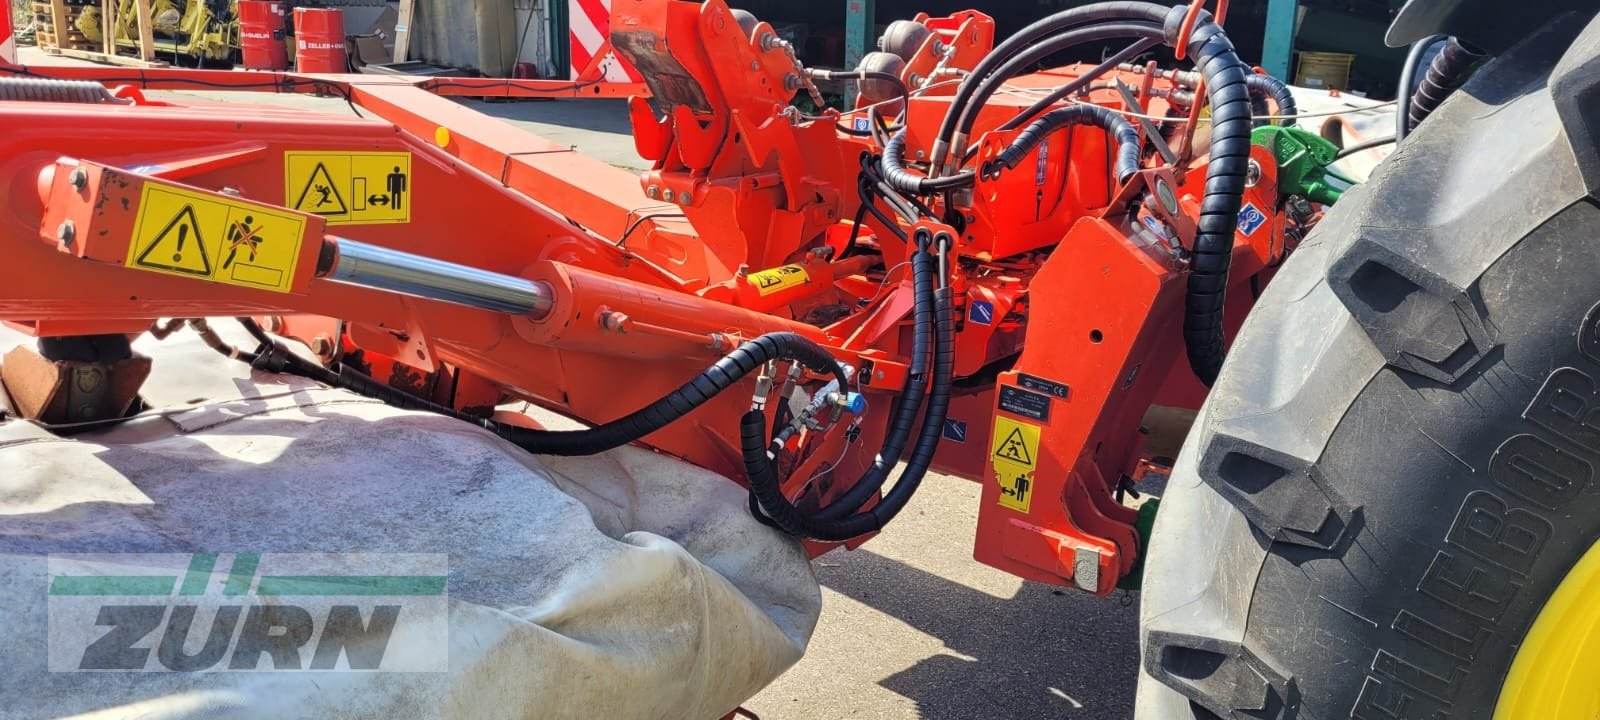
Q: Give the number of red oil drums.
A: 2